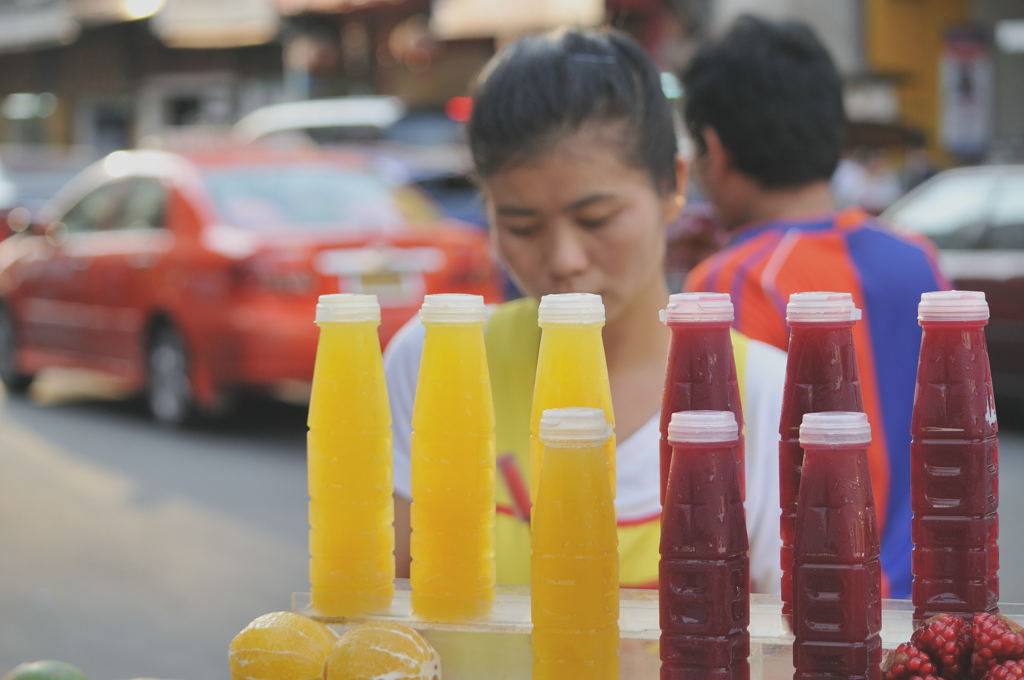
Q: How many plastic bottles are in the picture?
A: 9